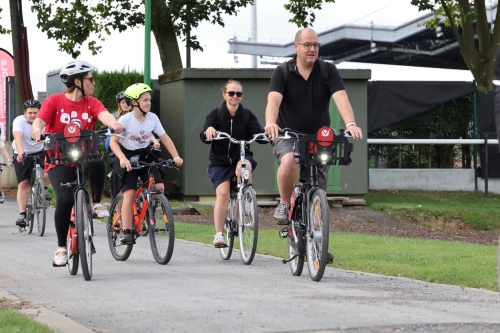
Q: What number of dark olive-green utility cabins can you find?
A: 1